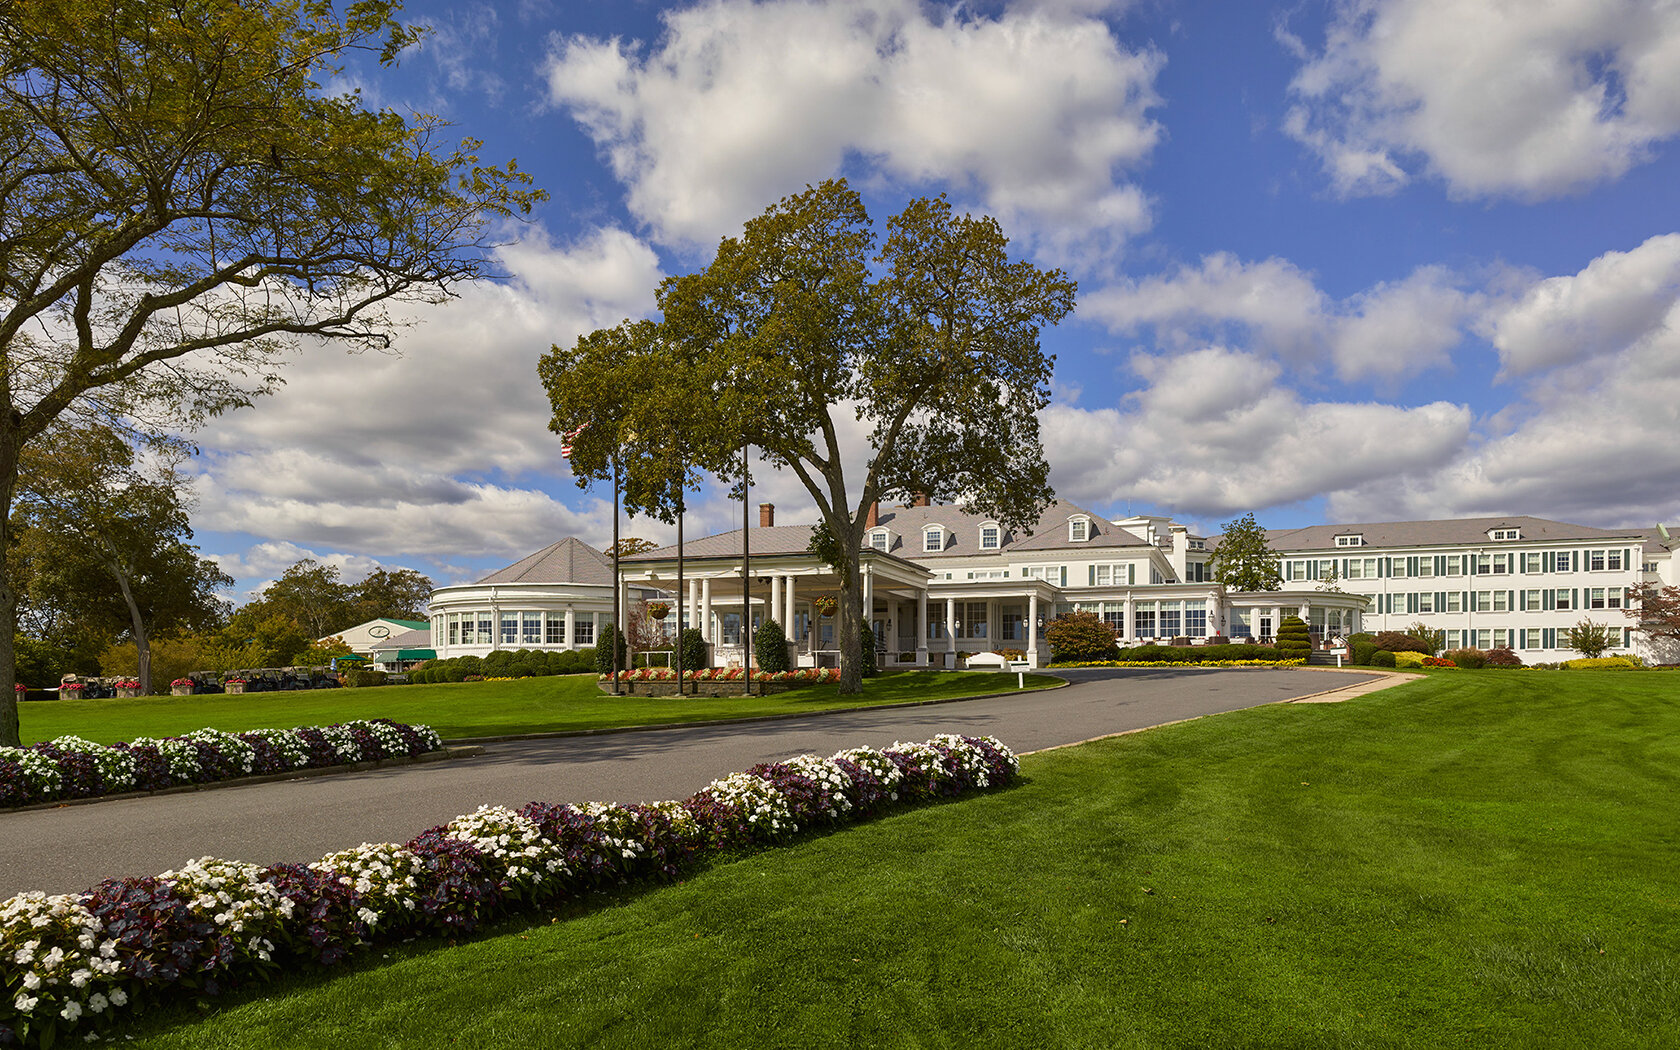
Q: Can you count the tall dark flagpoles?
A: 3